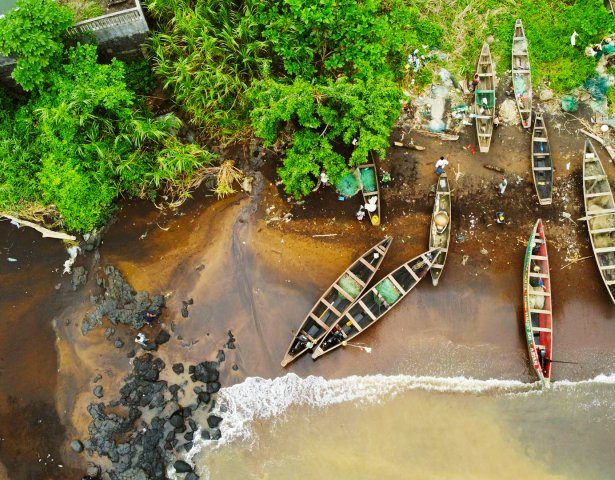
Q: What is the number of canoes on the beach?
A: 9